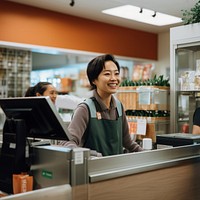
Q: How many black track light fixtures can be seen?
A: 3